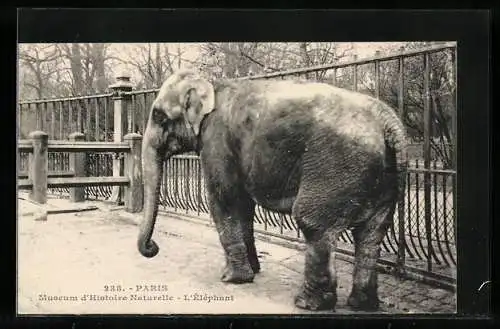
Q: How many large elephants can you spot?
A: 1